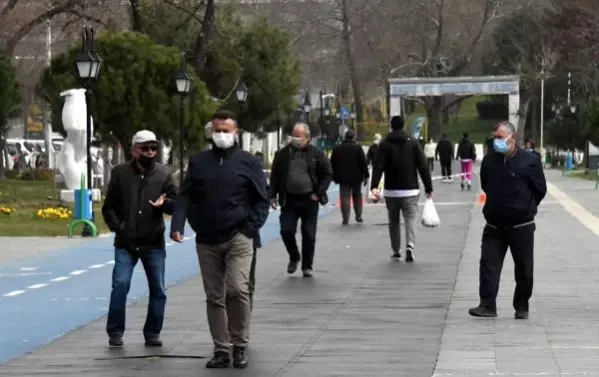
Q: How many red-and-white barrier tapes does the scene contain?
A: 1